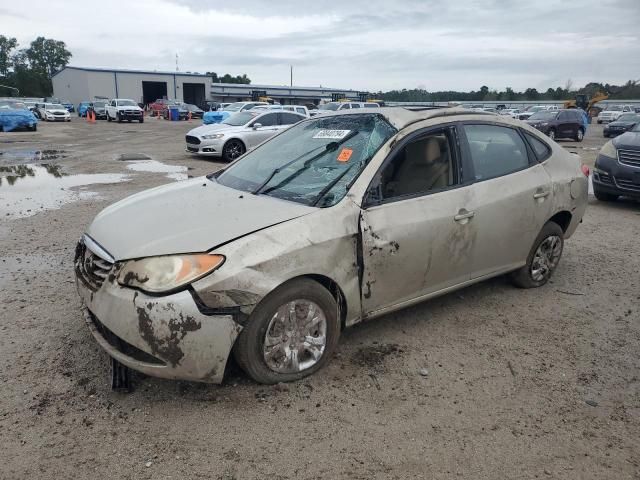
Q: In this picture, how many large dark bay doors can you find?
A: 2